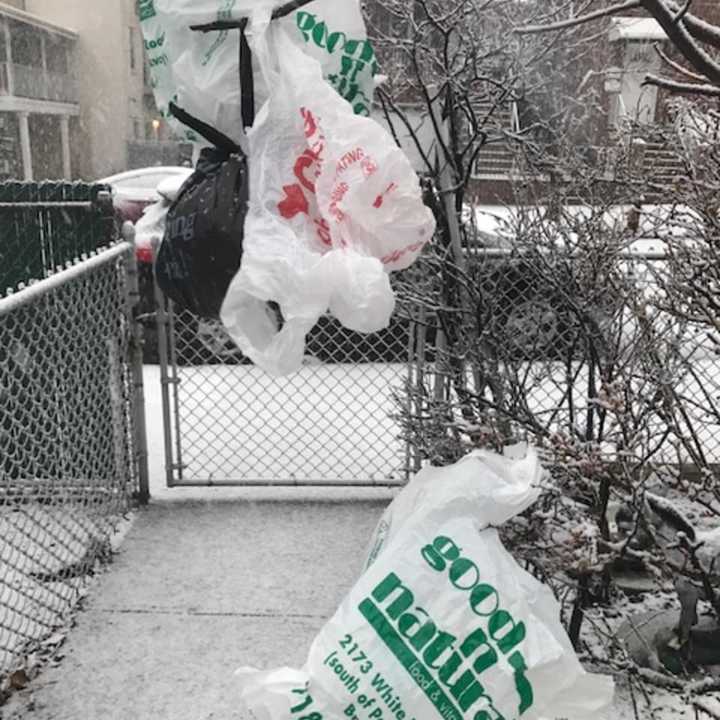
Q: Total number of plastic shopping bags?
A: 4